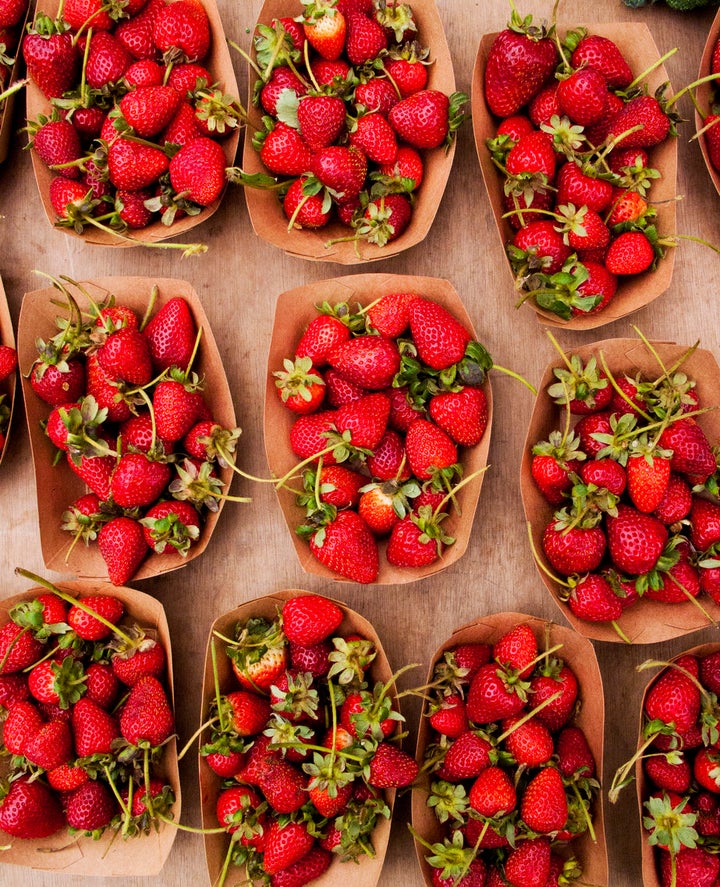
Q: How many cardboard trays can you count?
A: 13